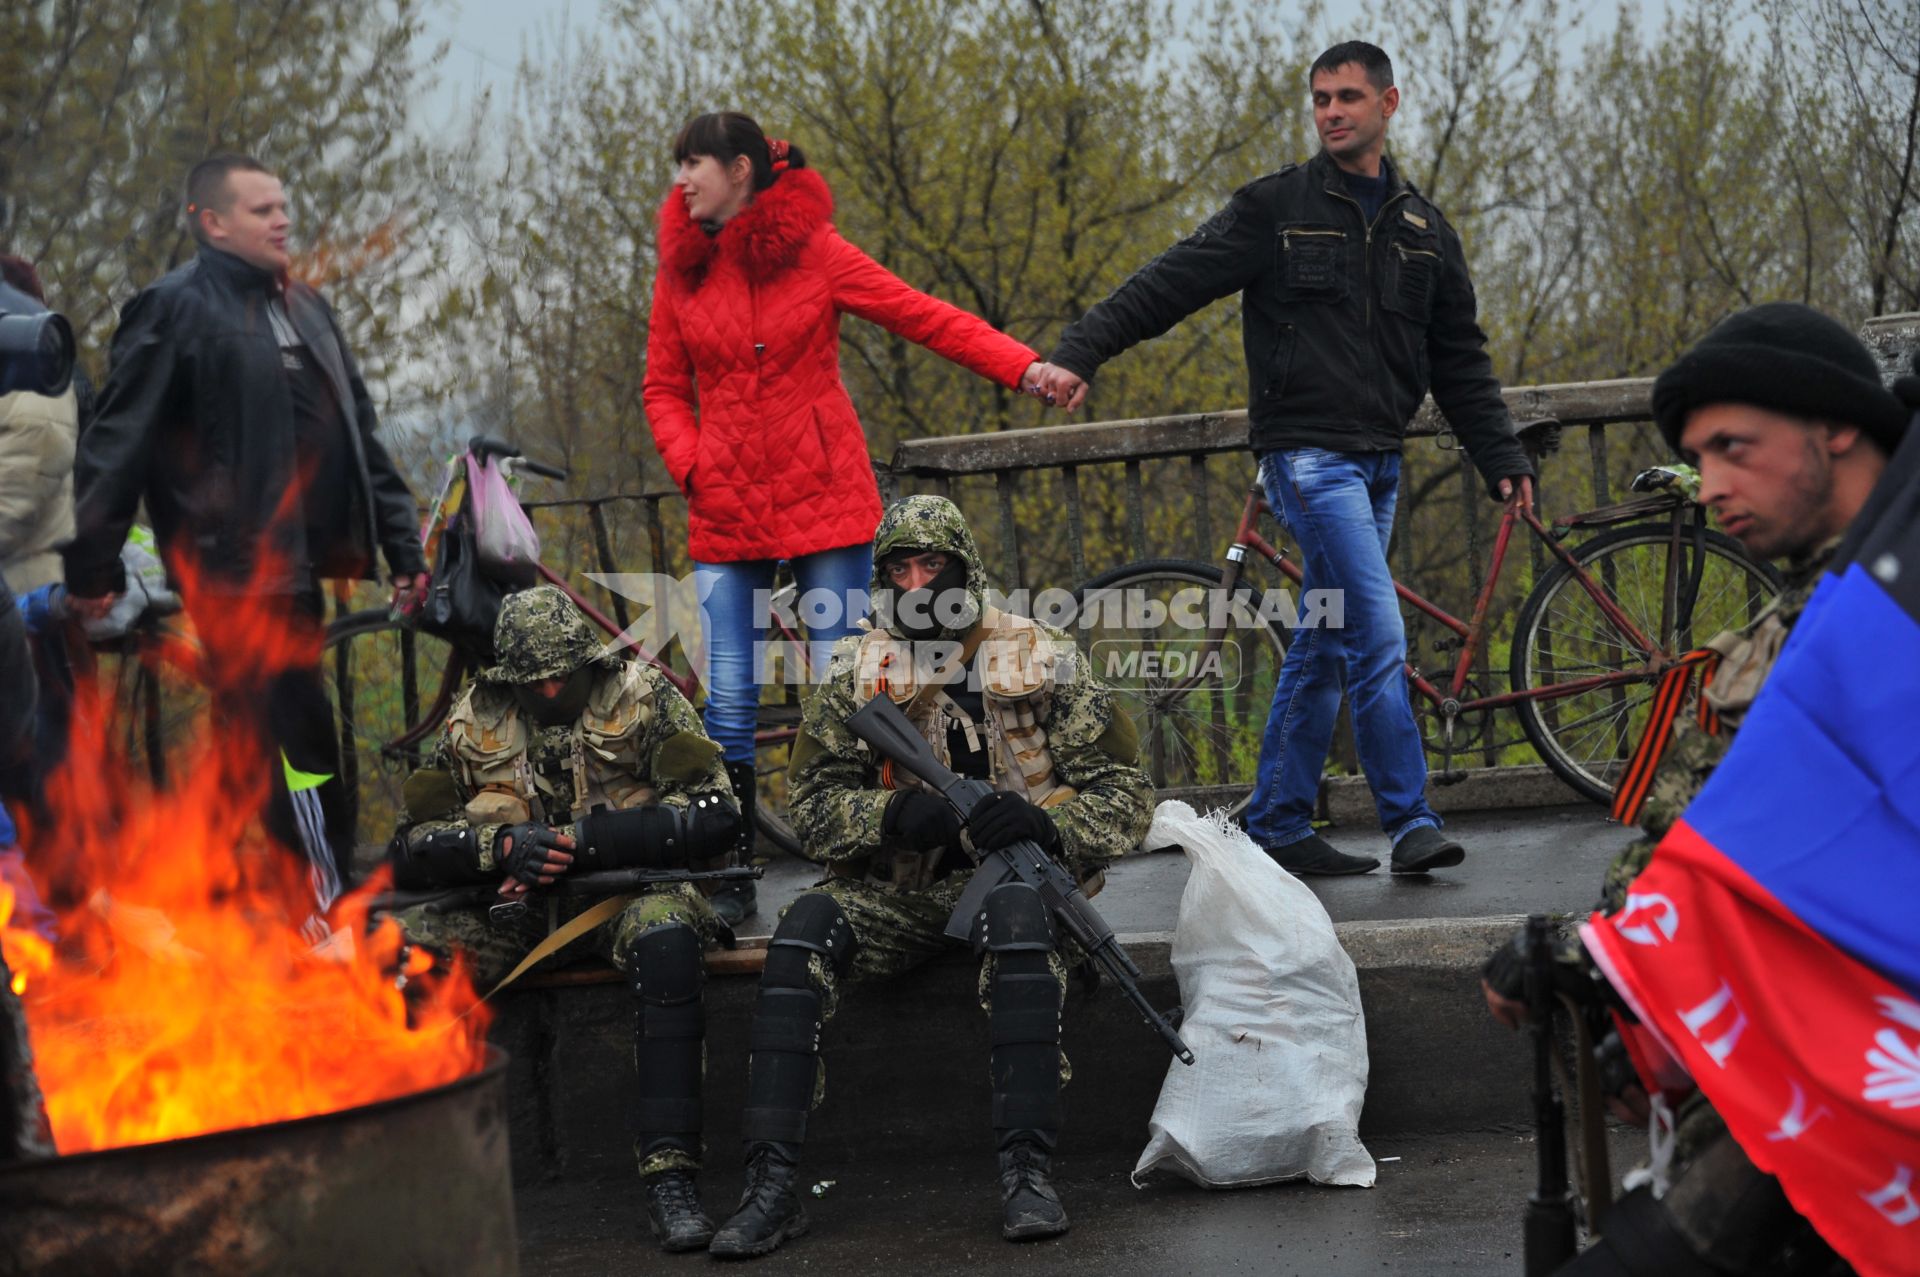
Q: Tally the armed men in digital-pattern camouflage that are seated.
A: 2